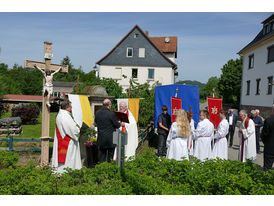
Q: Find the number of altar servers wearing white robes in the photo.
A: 4